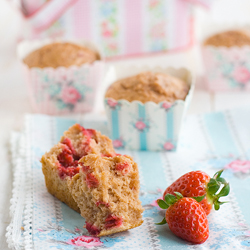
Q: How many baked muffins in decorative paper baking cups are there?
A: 3